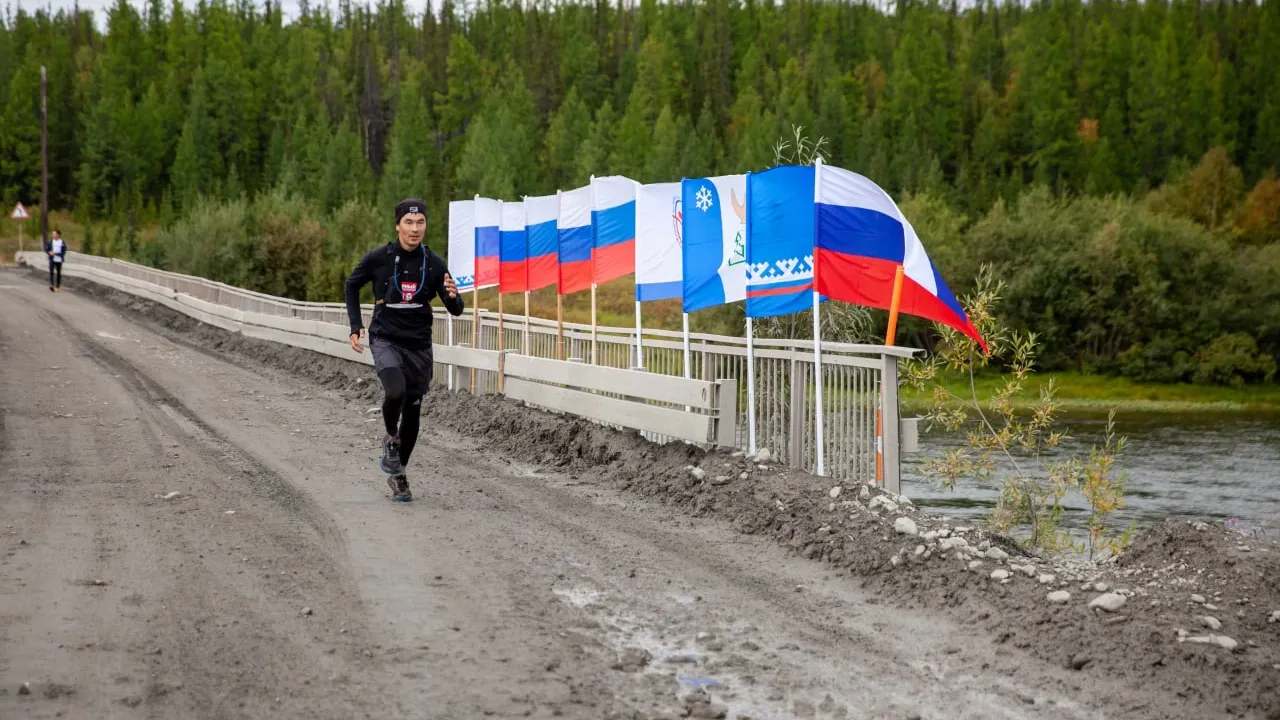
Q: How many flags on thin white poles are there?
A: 5